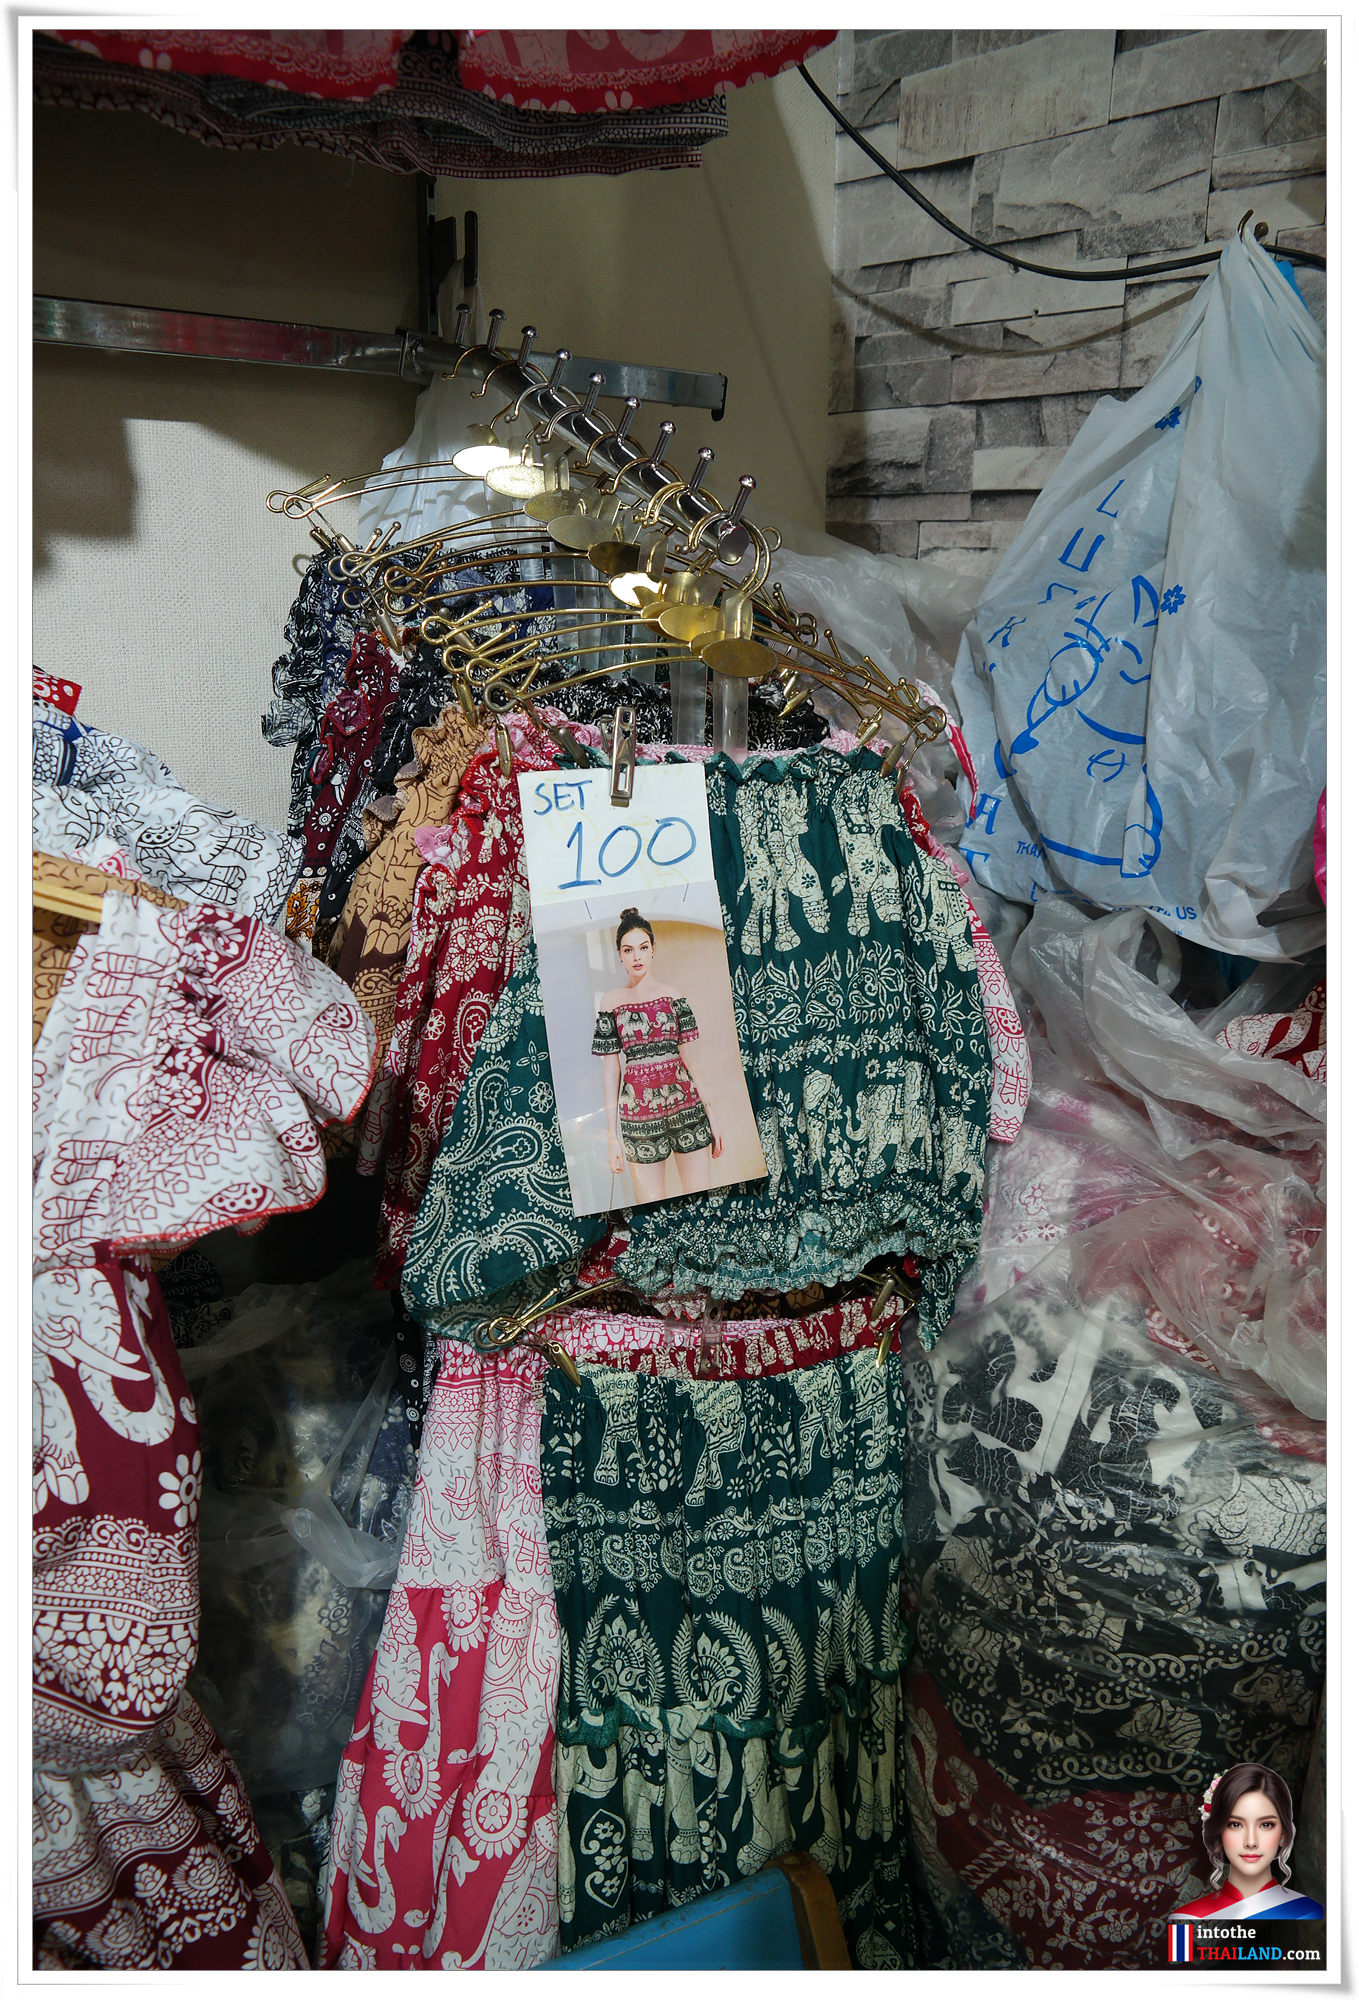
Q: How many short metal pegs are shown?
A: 9